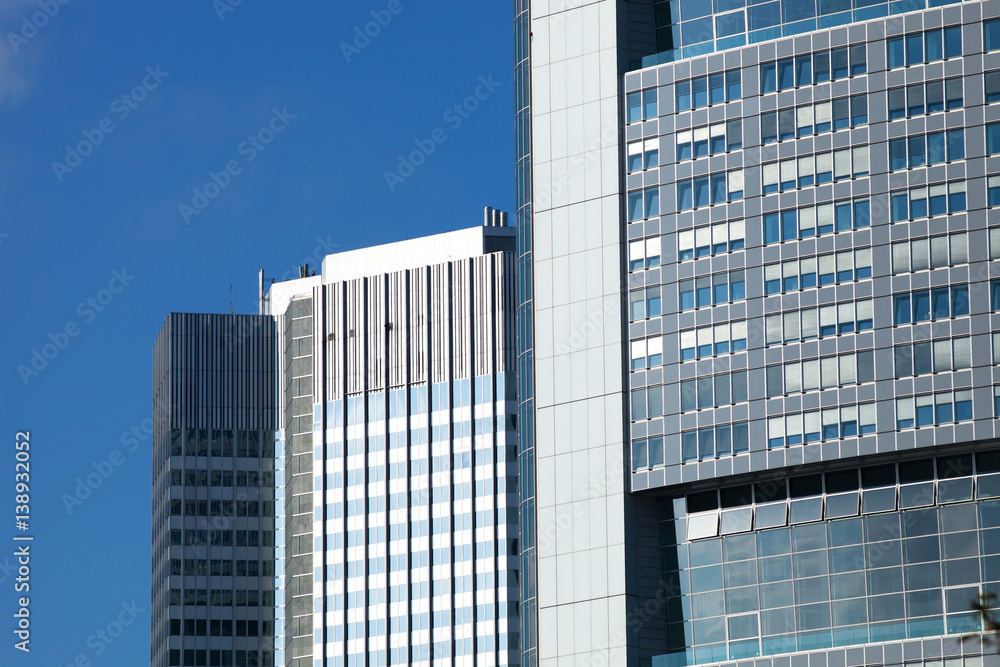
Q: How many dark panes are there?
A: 9